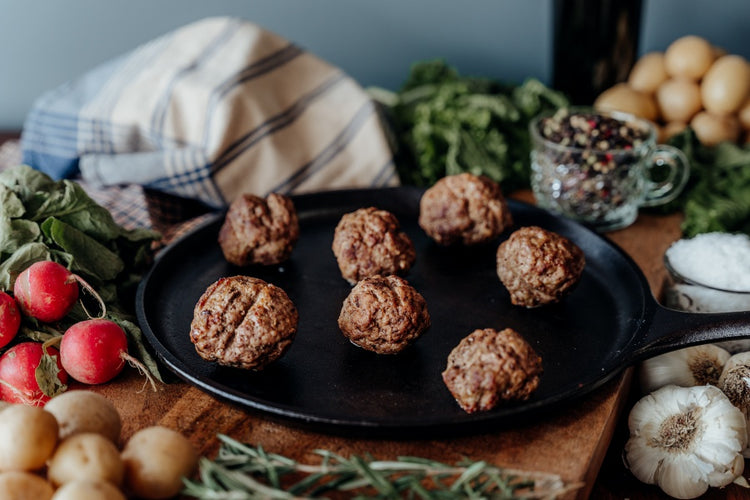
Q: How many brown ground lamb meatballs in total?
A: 7